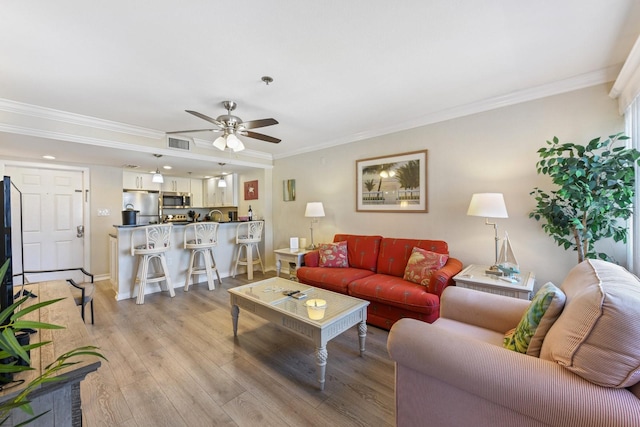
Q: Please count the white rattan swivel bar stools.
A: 3